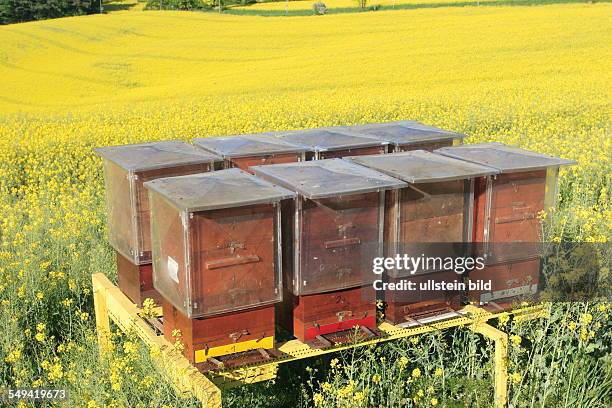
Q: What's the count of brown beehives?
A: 8